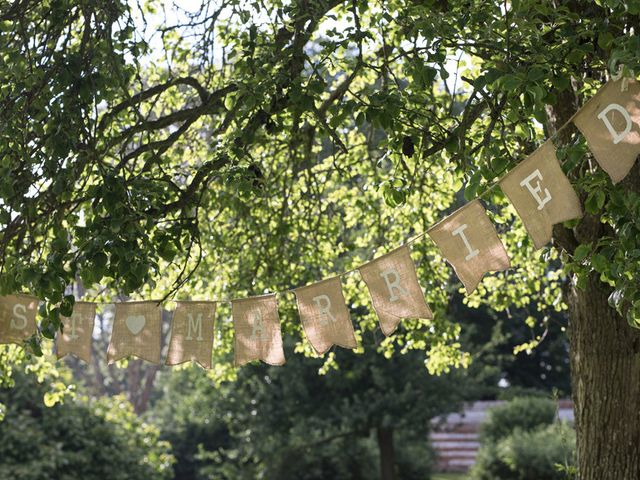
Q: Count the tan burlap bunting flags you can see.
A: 10